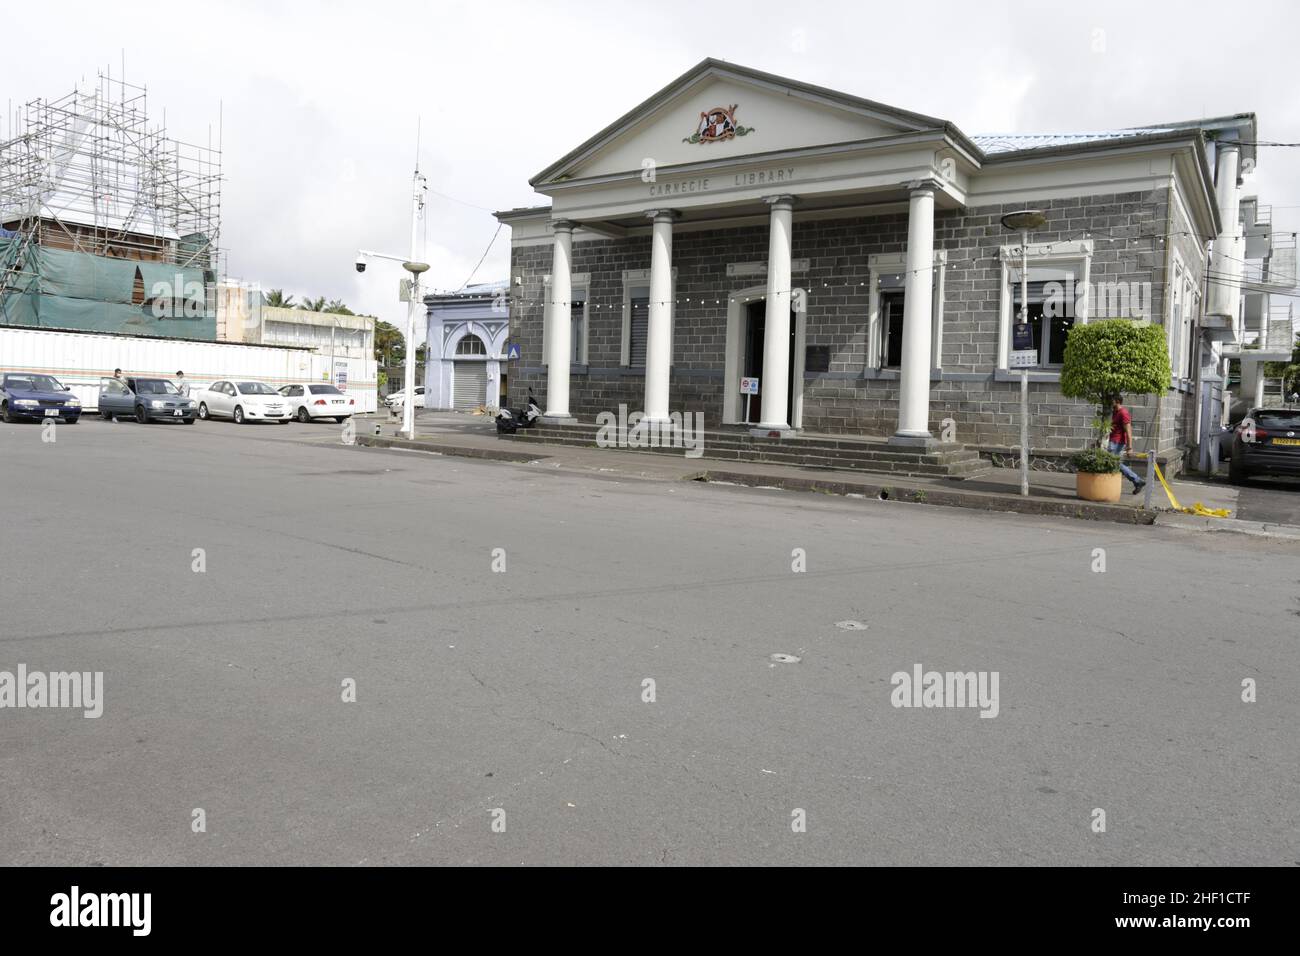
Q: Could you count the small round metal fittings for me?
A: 2